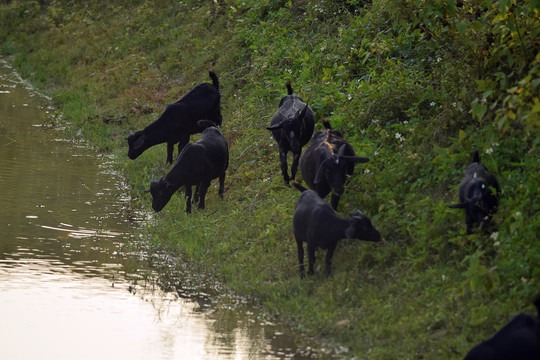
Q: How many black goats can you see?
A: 7